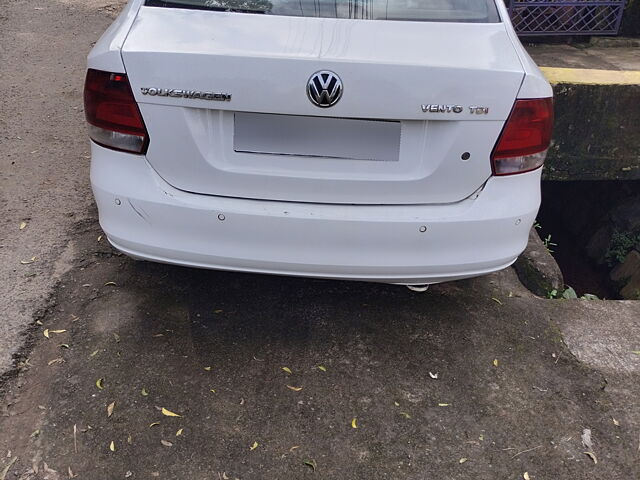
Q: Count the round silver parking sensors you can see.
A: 4